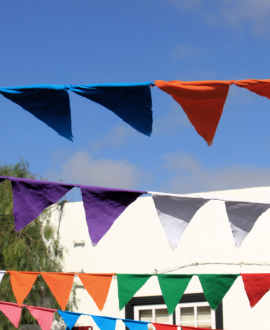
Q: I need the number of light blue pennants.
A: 3